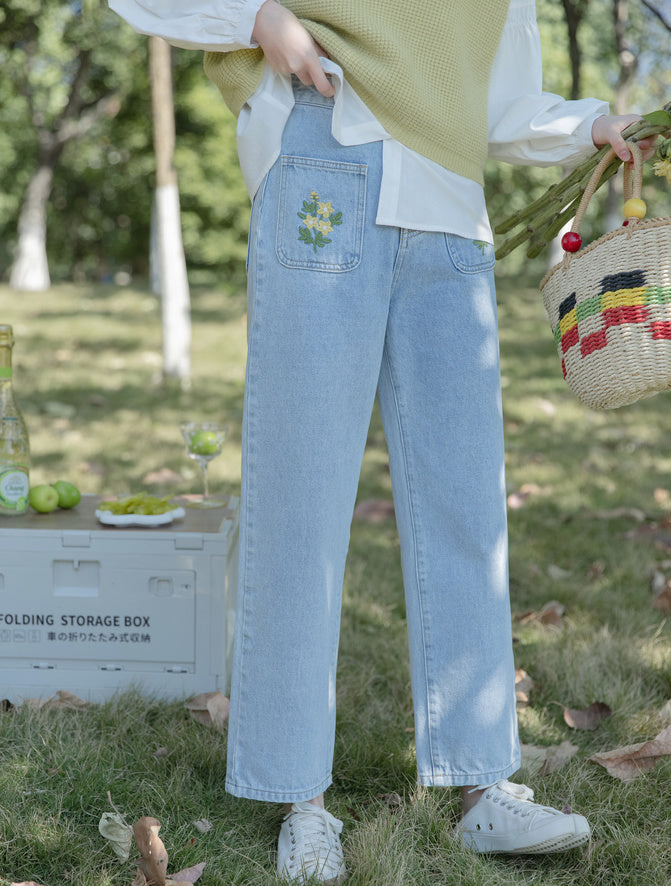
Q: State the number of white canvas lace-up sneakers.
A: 2